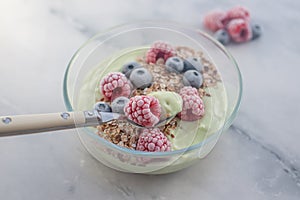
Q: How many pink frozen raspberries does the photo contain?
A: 8